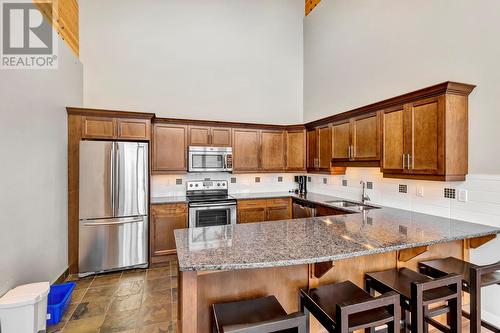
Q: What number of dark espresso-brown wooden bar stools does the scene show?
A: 4